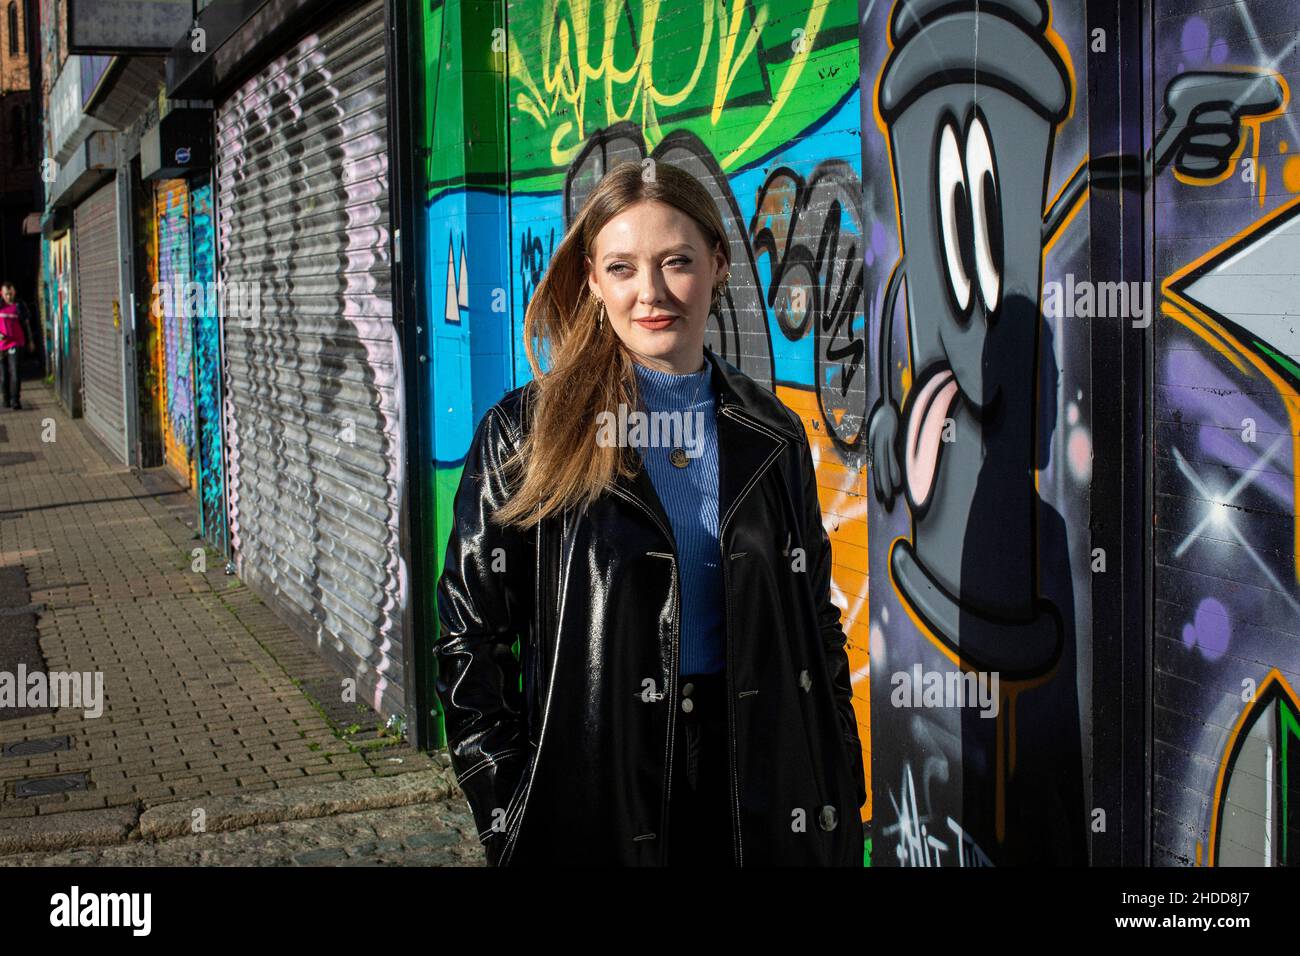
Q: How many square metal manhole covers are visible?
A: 2